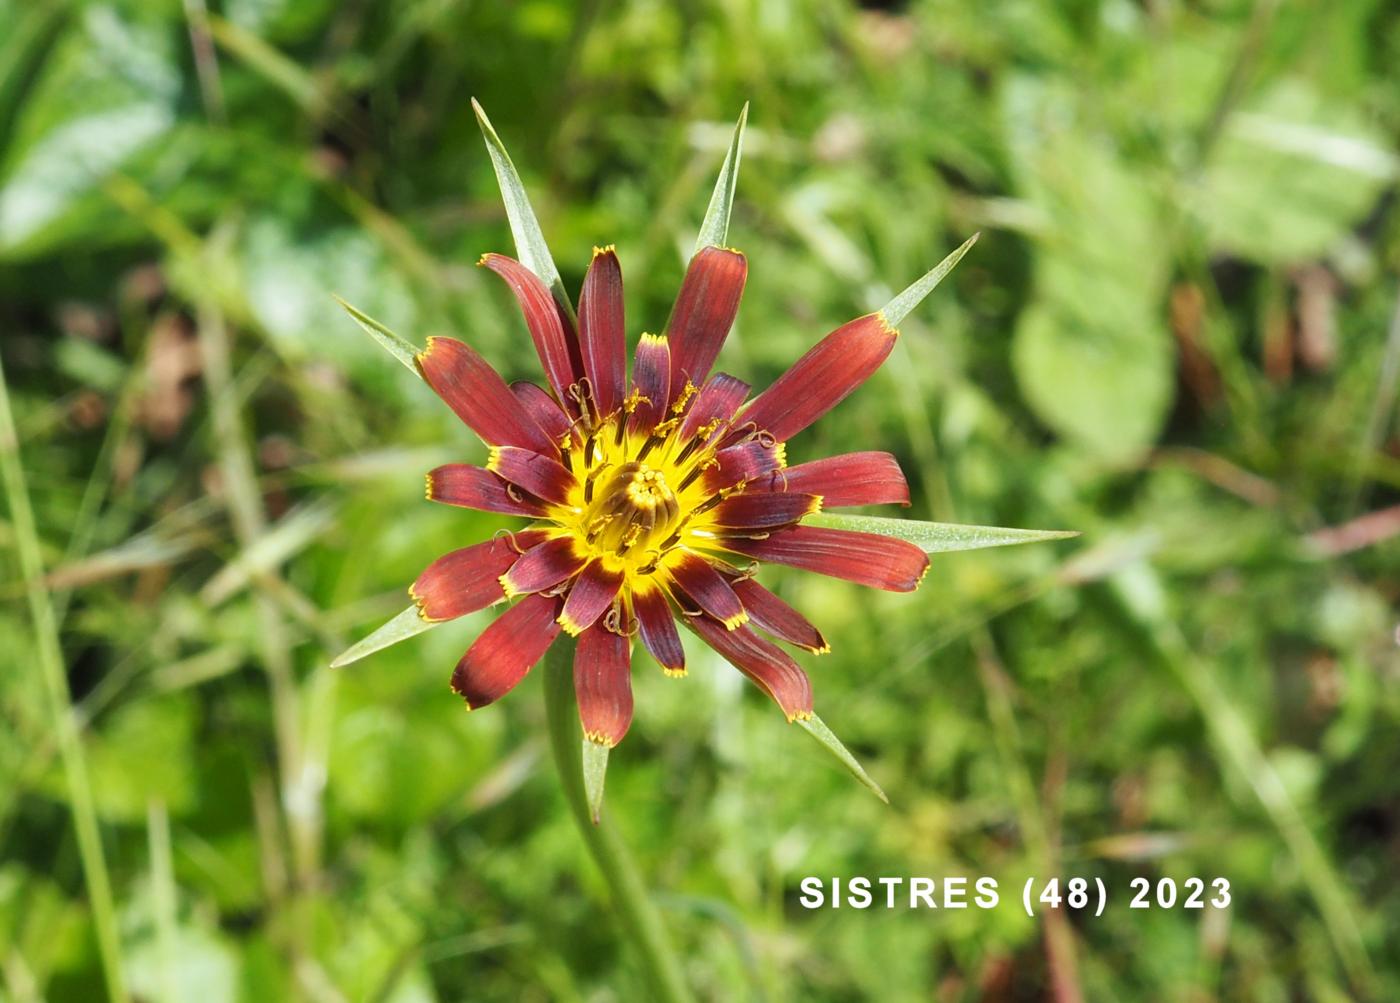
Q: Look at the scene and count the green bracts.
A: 8